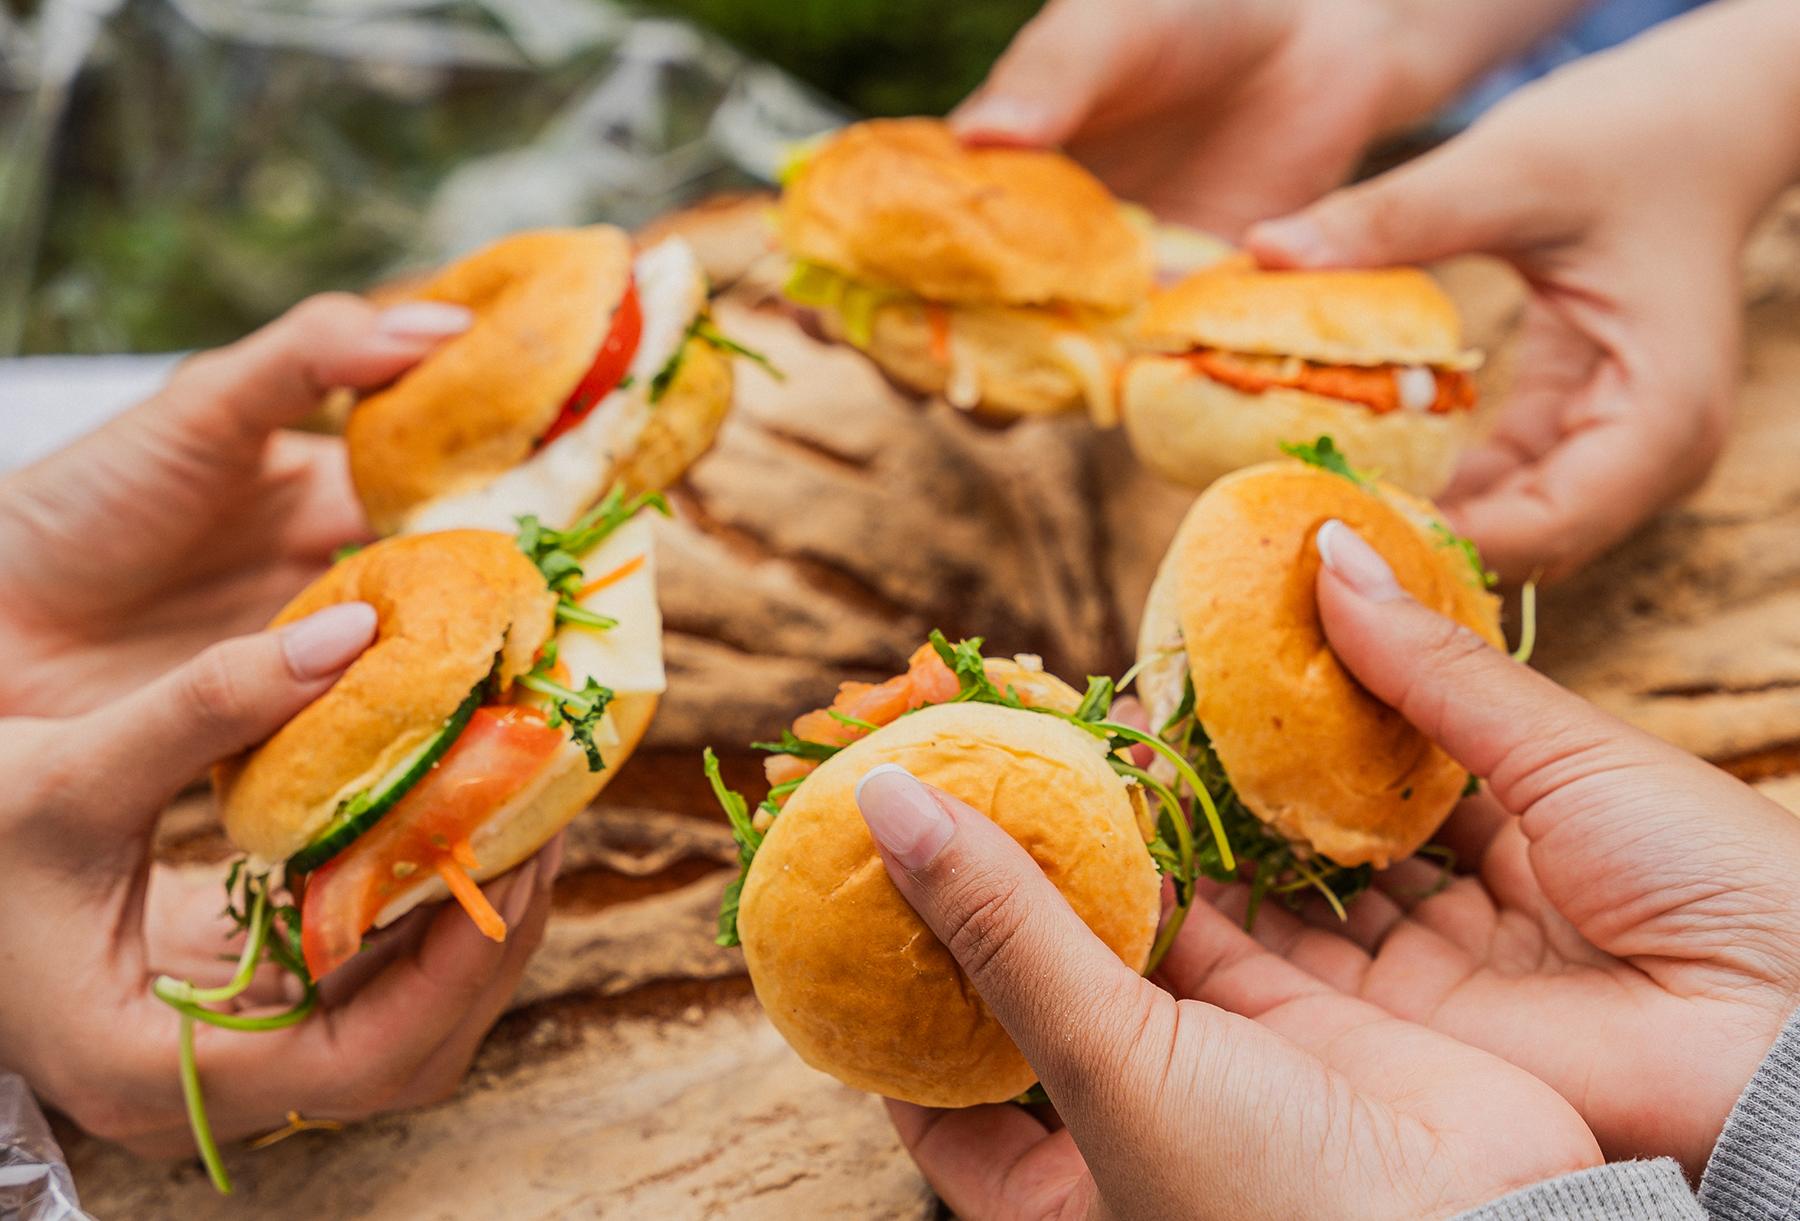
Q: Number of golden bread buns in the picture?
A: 6